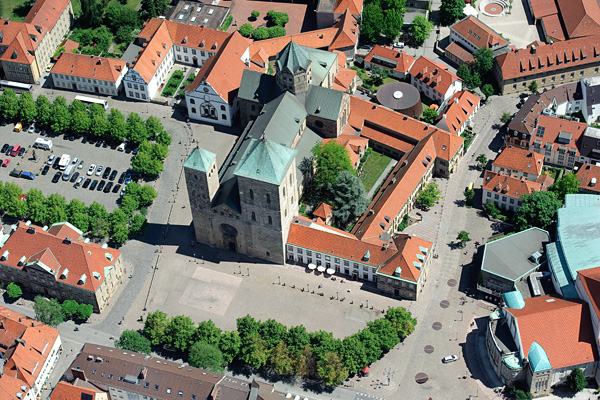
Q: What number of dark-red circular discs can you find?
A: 5